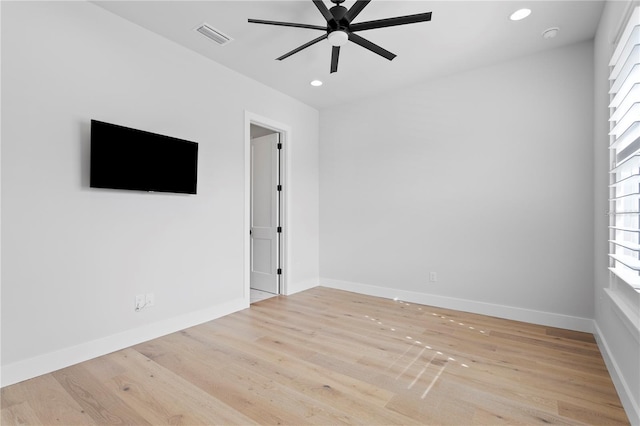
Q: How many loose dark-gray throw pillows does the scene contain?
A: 0